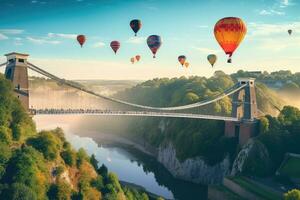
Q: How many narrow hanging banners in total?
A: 0